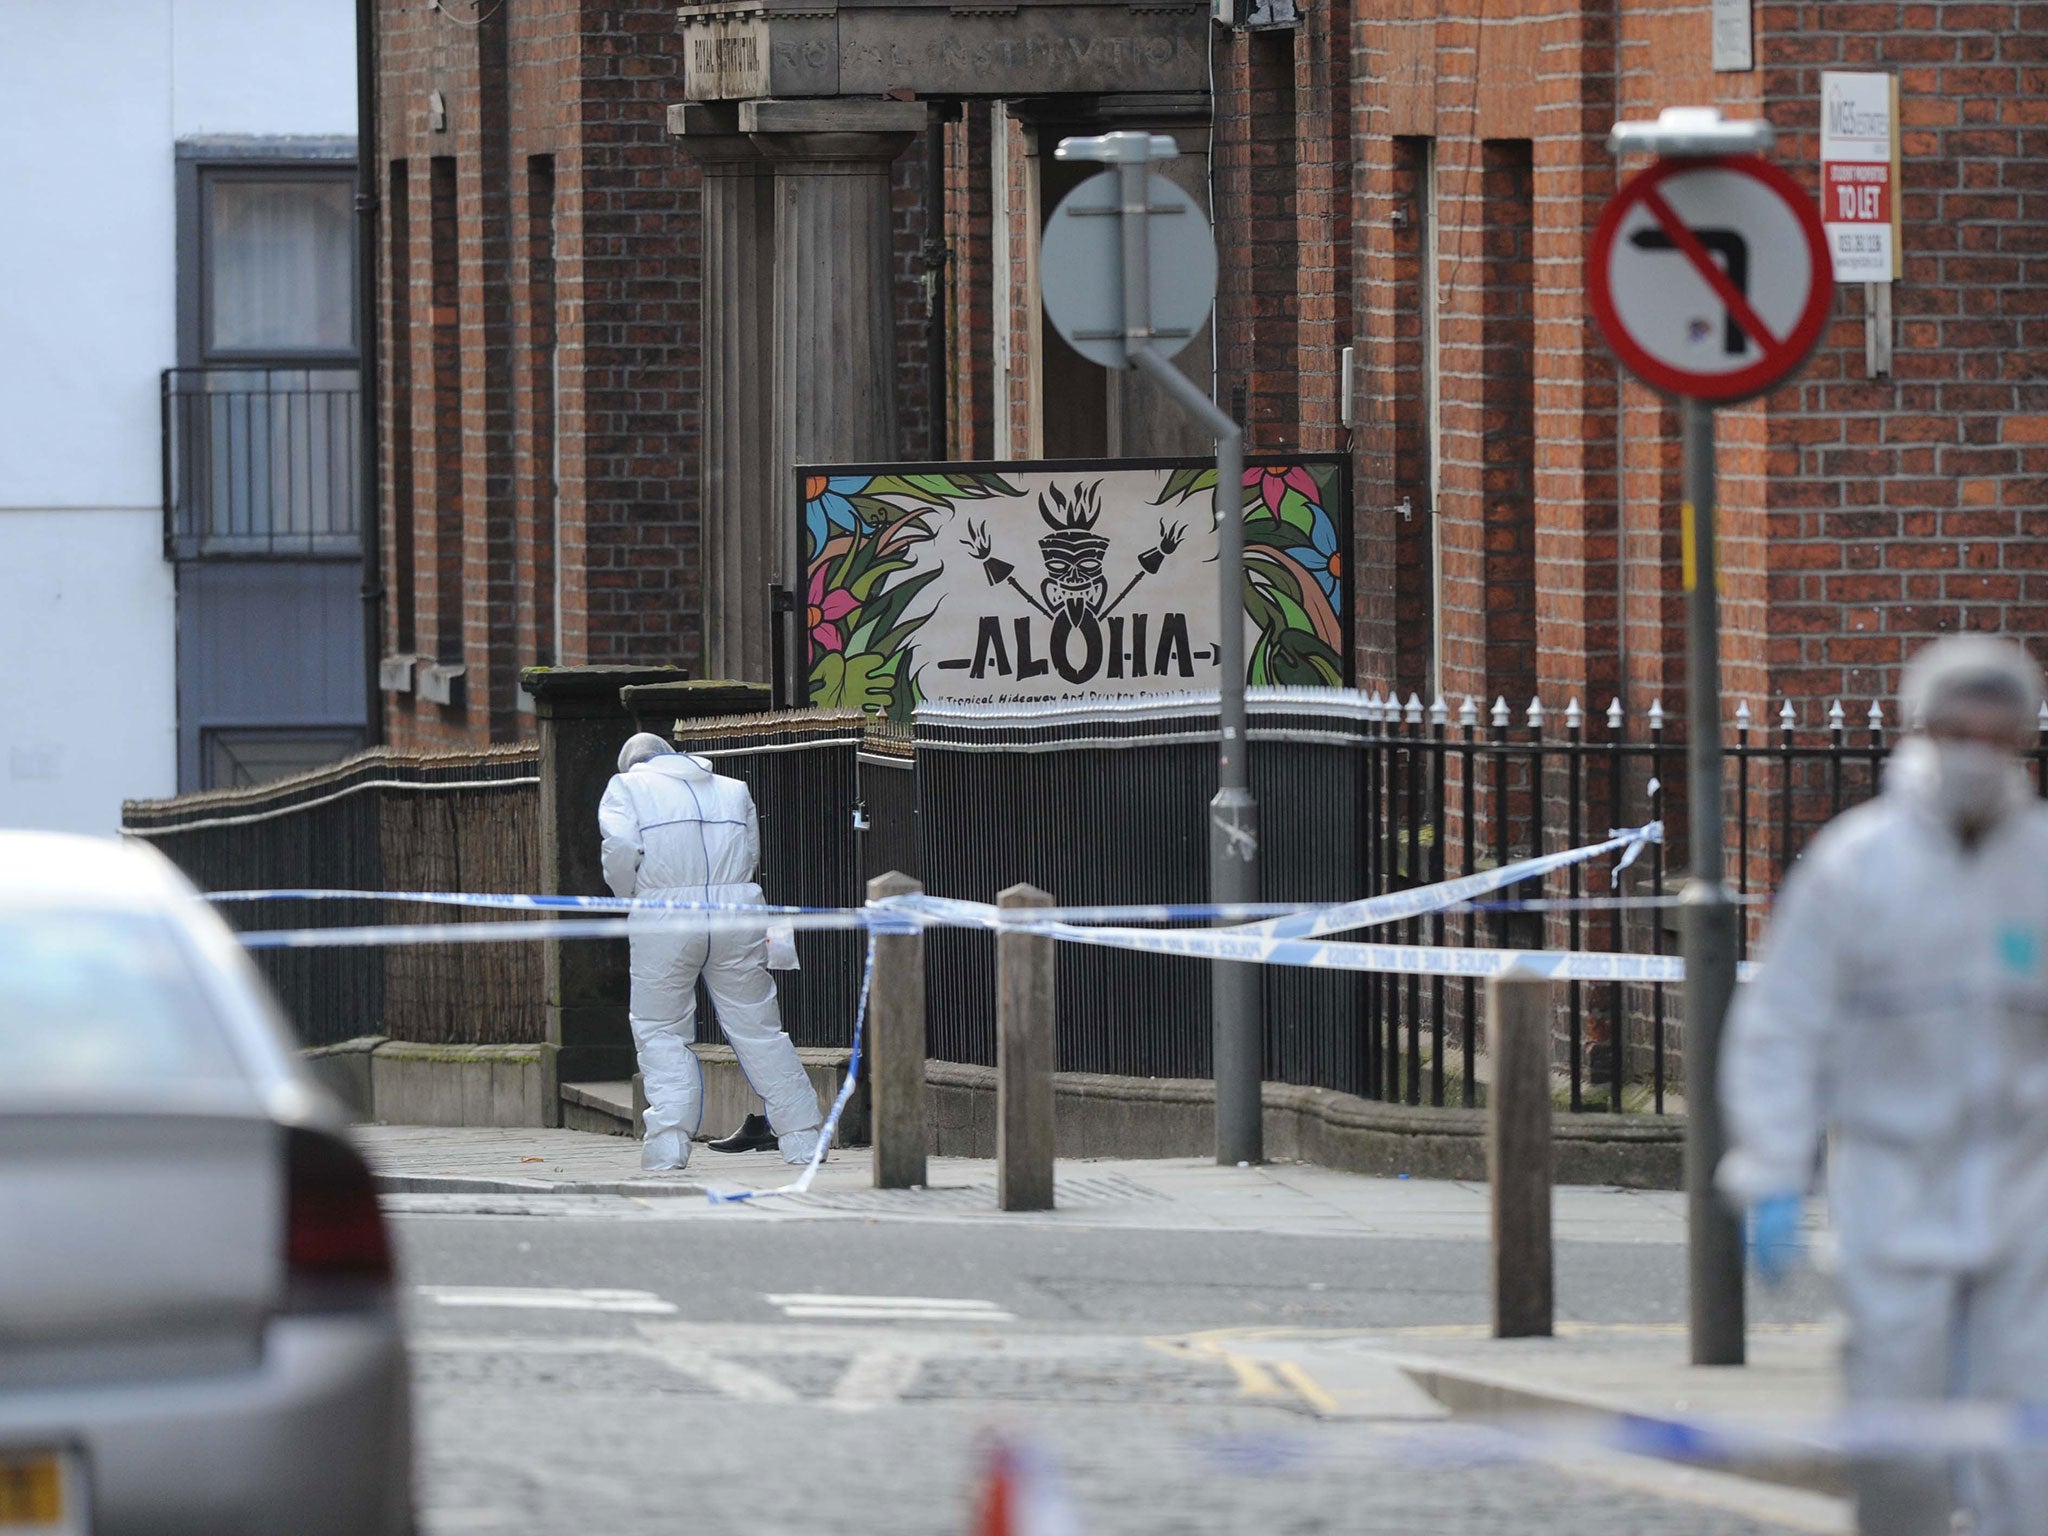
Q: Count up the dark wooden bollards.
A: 3